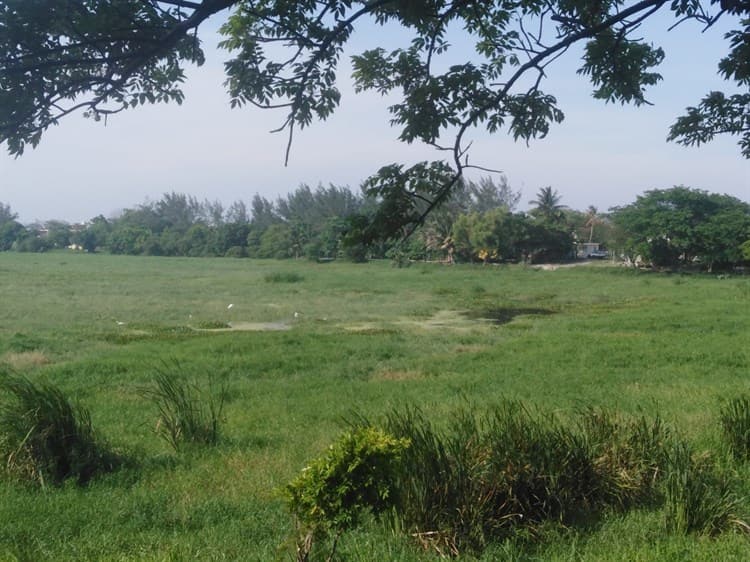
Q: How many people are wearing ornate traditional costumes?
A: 0